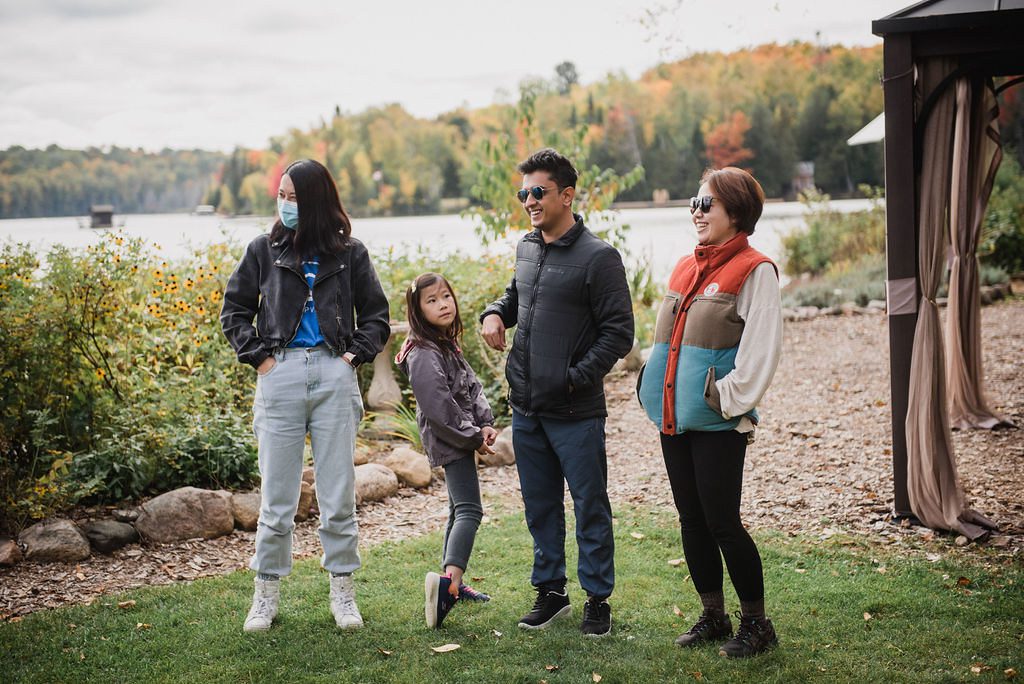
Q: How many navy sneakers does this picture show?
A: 2